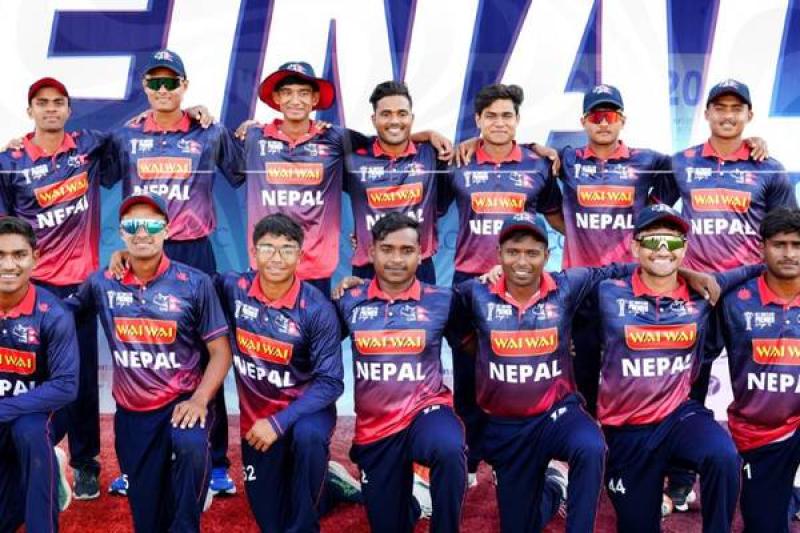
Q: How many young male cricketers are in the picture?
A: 14